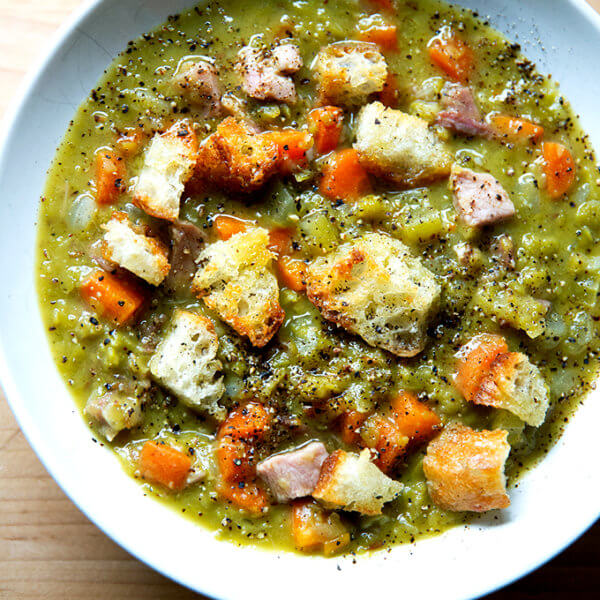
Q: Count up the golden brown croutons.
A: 11